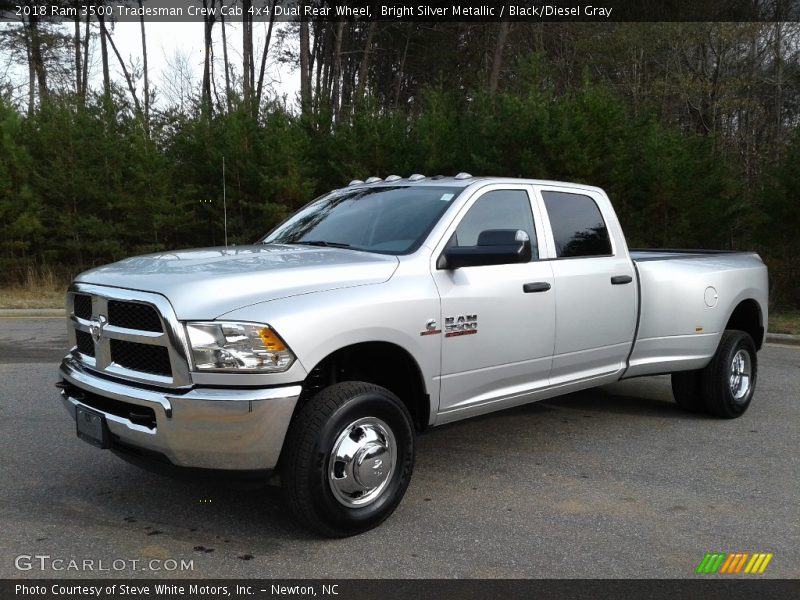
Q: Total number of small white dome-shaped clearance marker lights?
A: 5